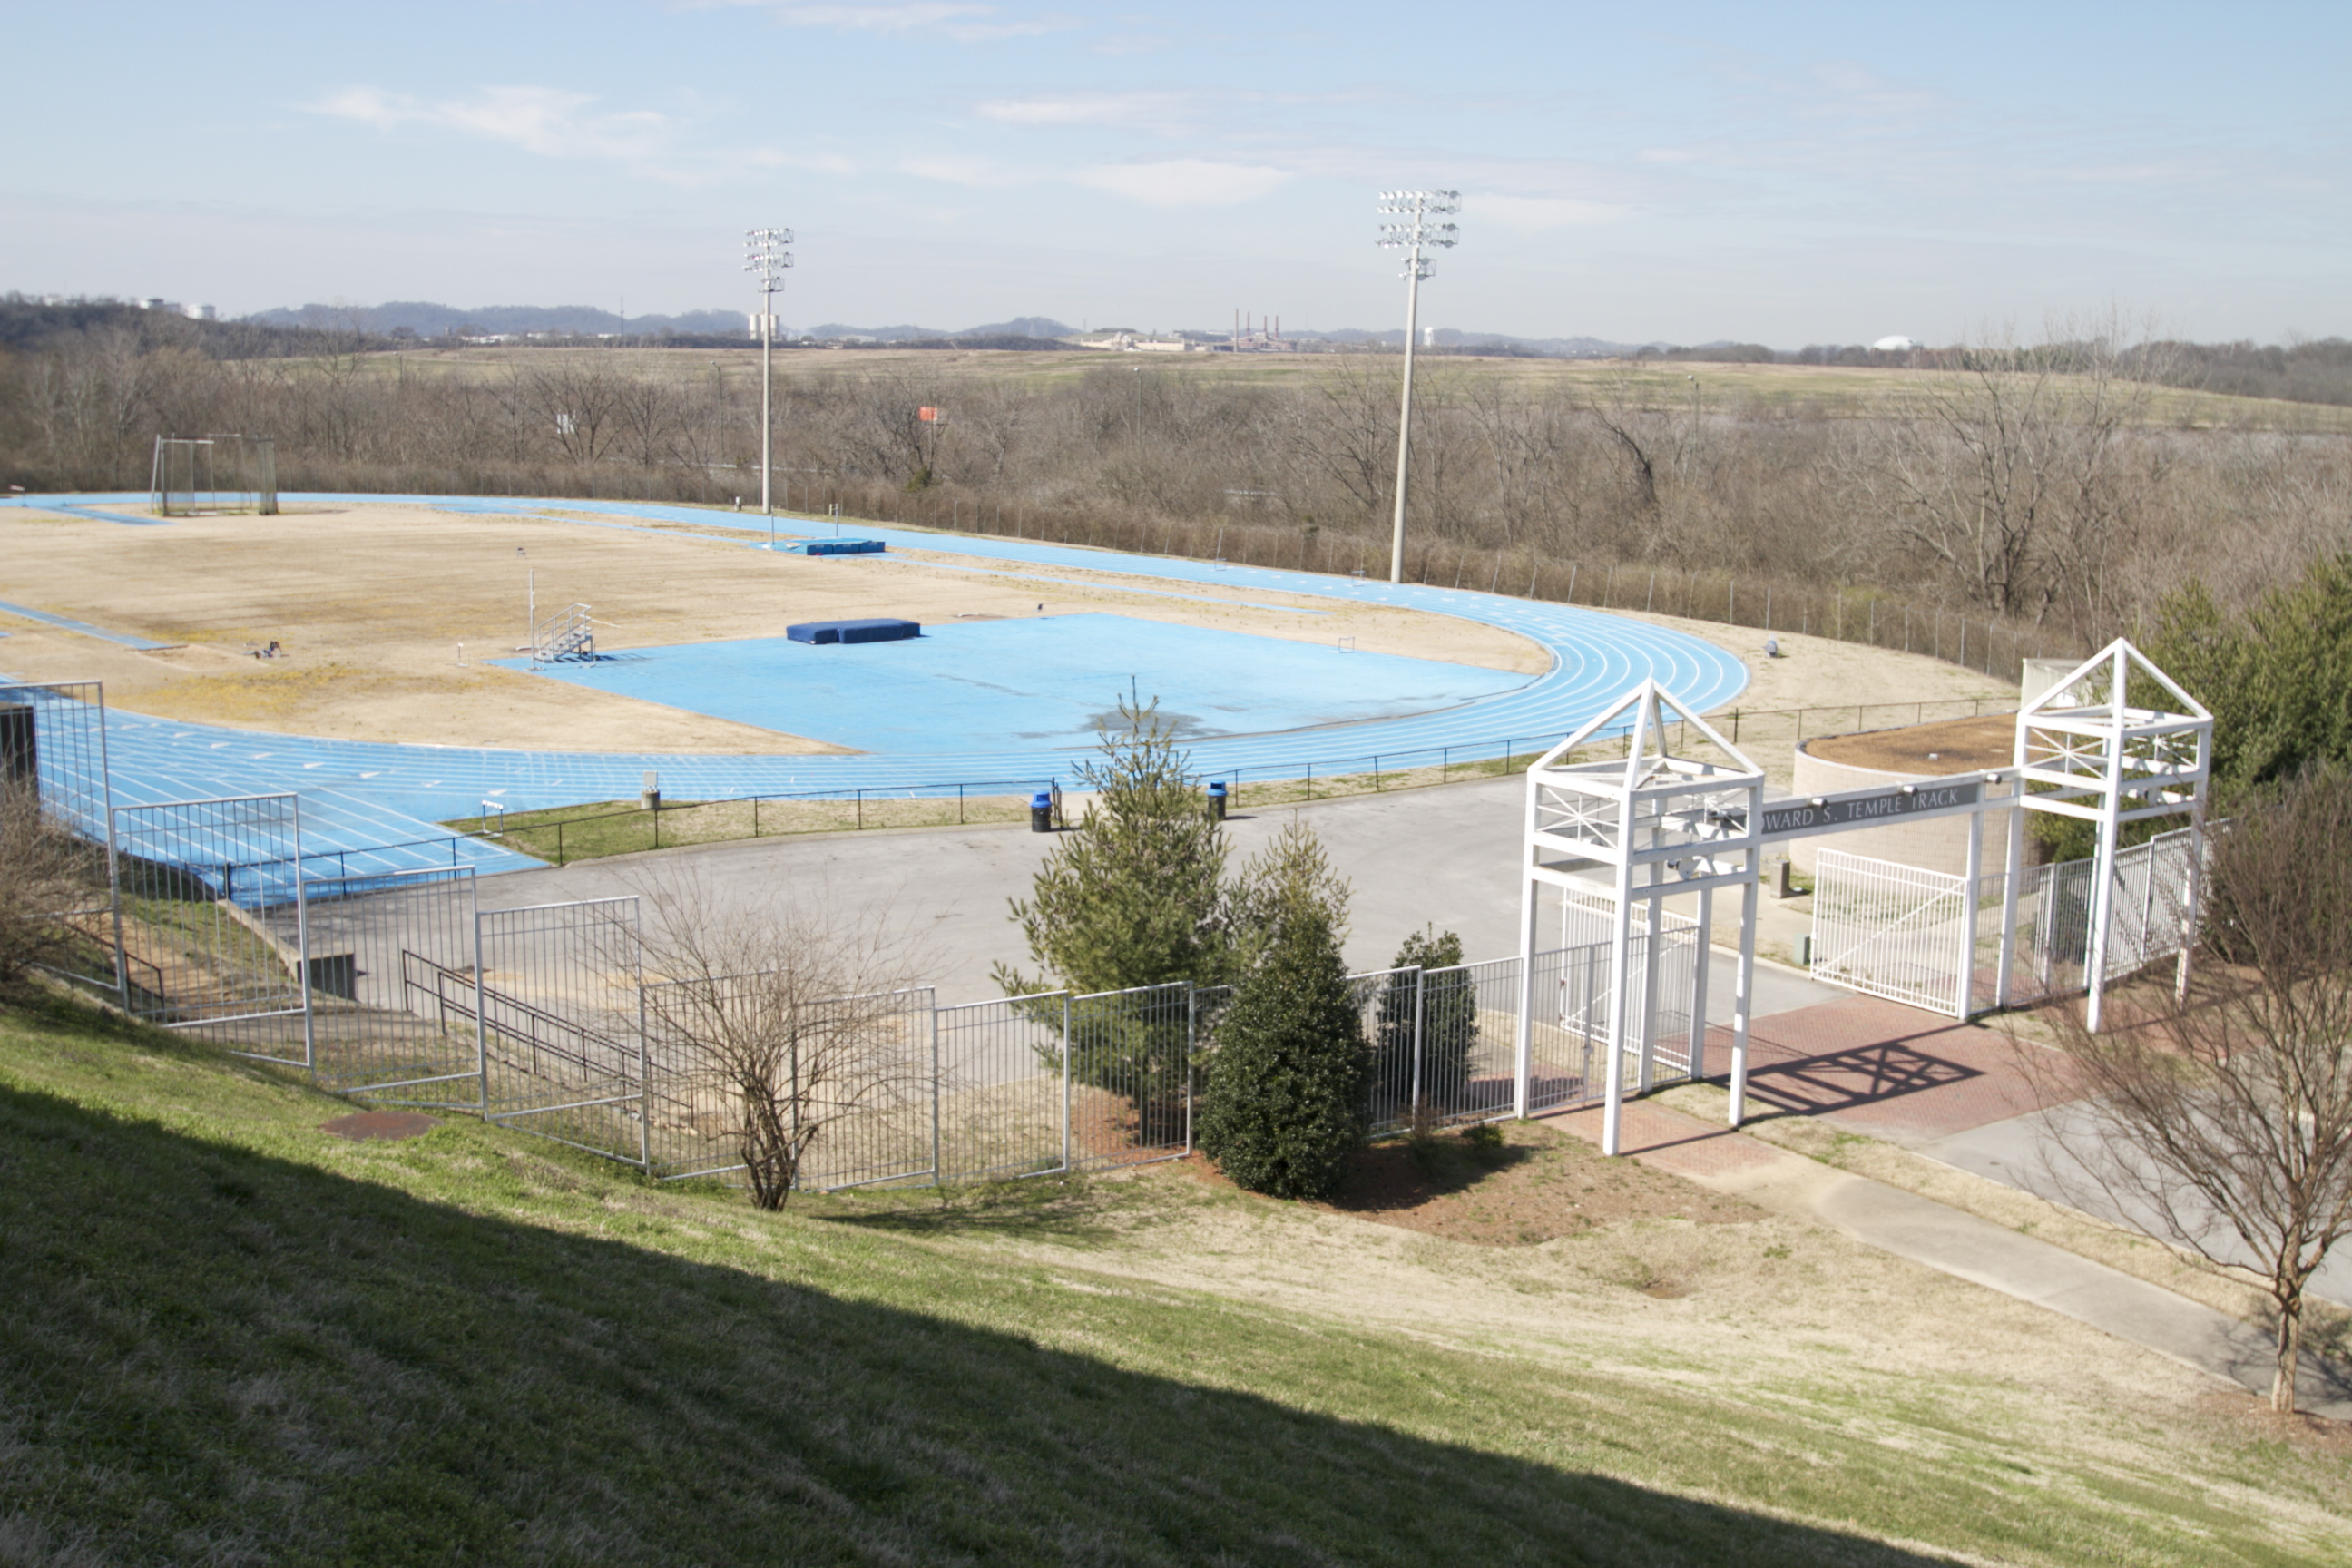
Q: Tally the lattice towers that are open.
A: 2